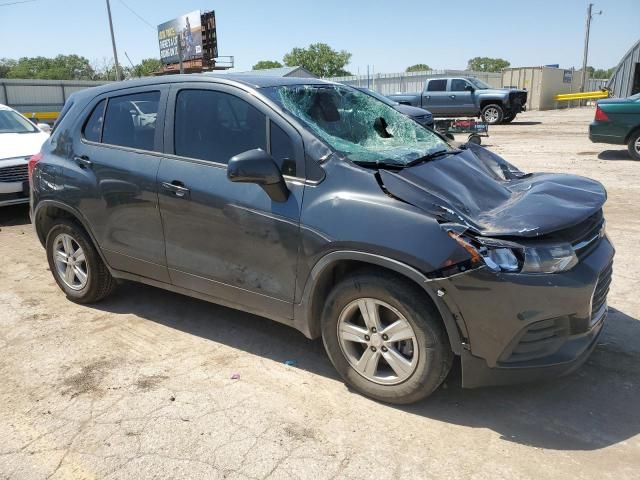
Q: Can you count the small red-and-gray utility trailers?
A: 1